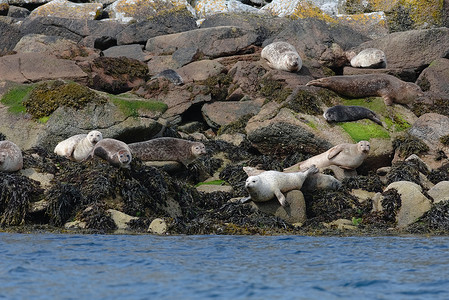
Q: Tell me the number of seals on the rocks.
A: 11